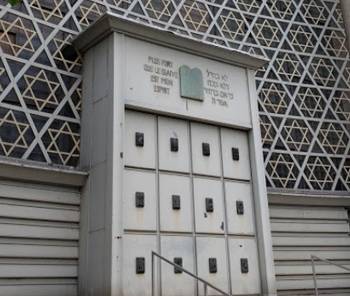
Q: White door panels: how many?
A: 12